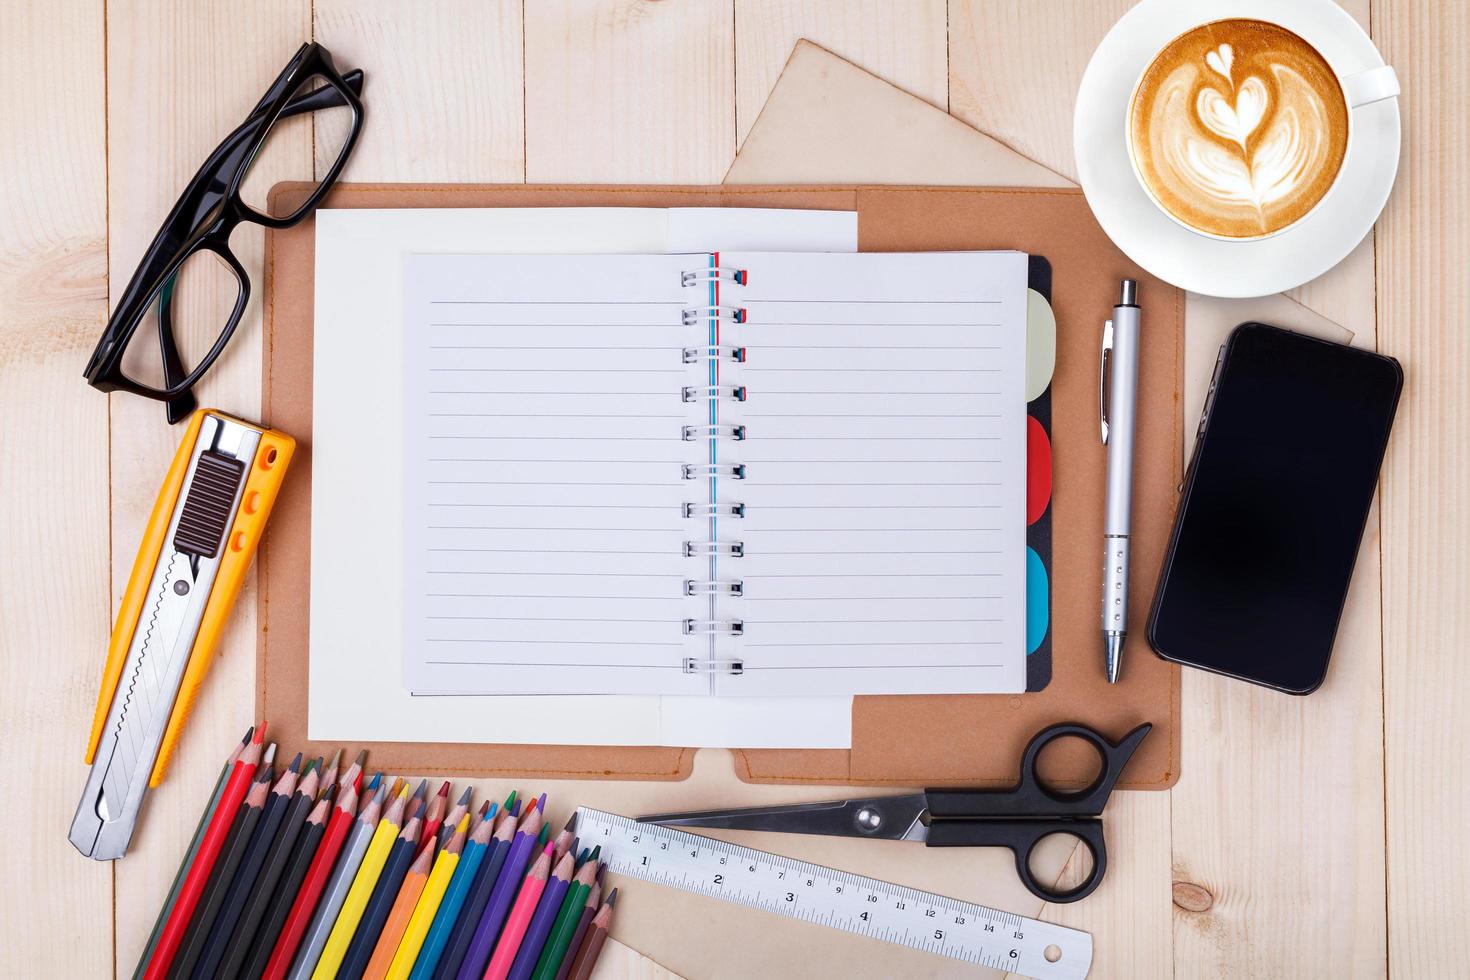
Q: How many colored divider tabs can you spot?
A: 3